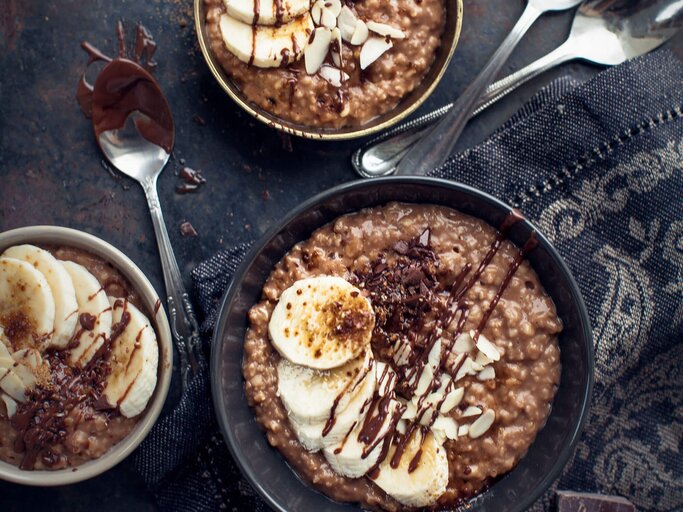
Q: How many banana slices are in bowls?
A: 11